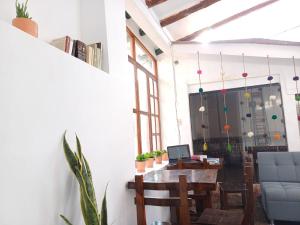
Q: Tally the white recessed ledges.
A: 1